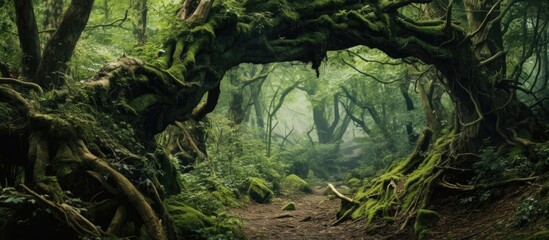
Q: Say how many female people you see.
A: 0